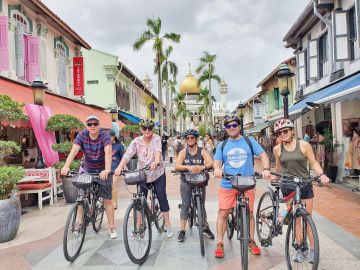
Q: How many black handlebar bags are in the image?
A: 4